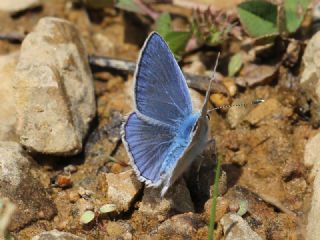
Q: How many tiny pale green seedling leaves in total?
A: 2